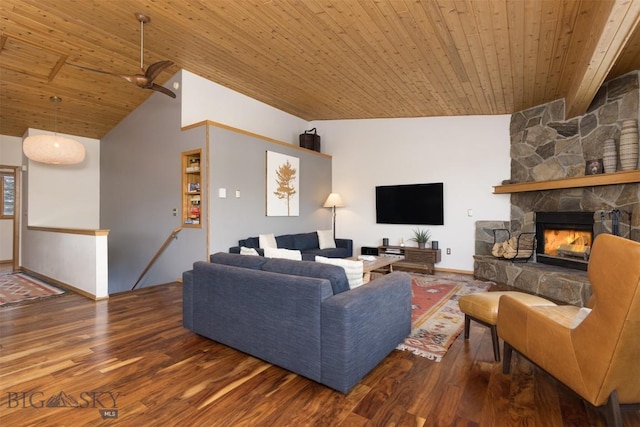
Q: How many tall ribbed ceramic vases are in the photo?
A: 2